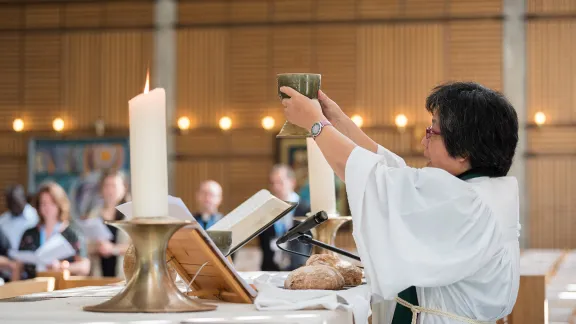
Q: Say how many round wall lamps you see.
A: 8